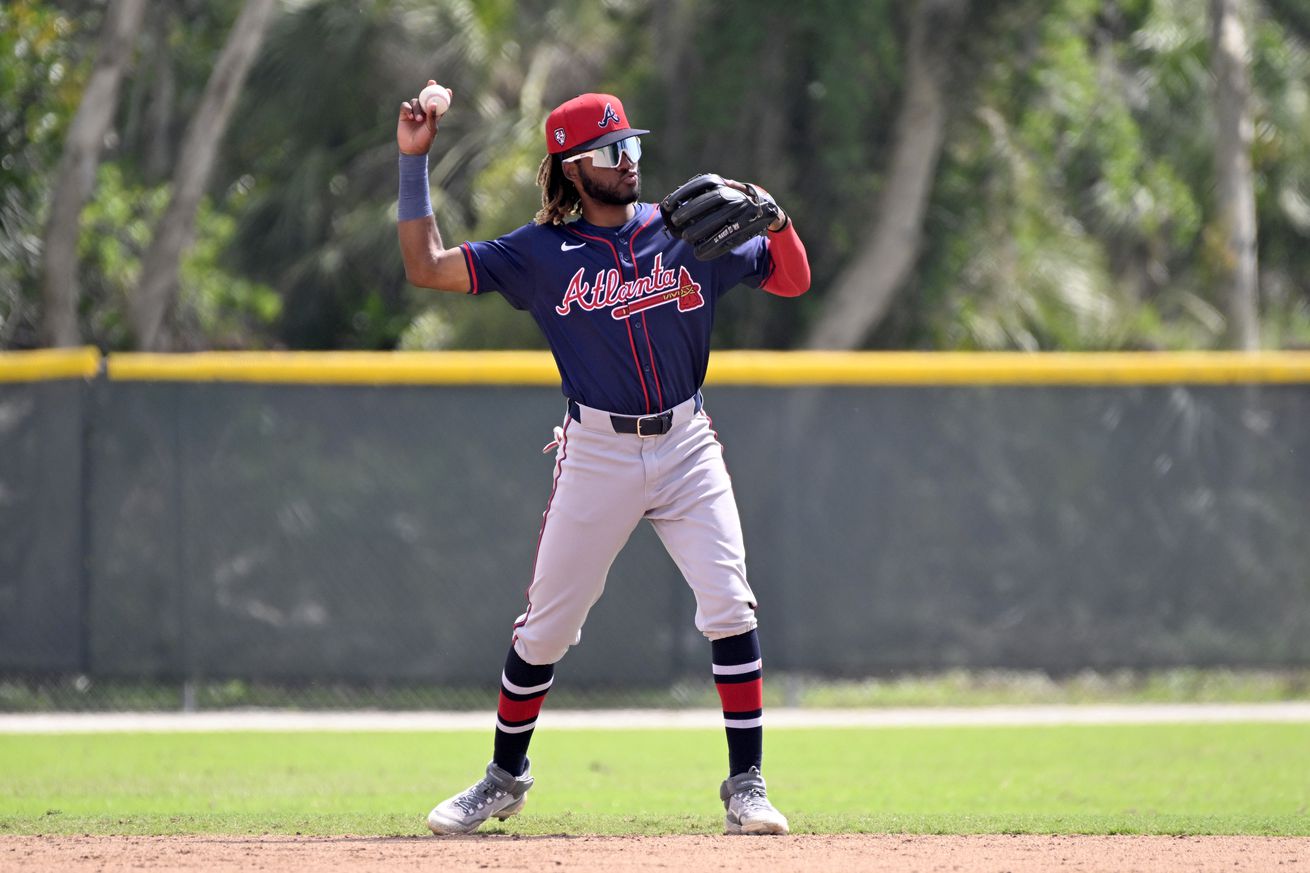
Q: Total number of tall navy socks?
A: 2